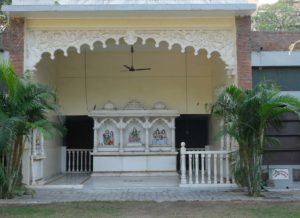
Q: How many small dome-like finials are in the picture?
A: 3